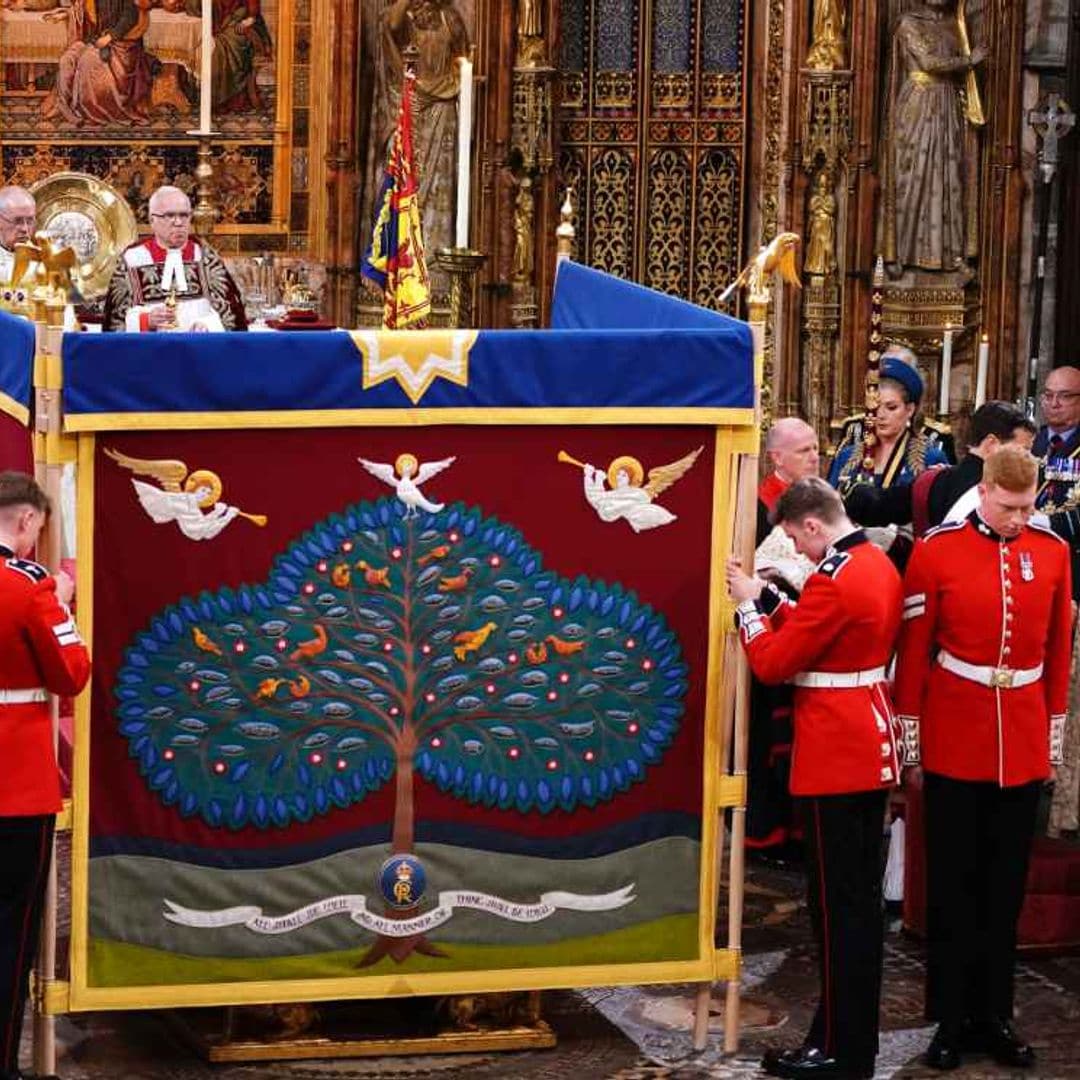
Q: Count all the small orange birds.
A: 11